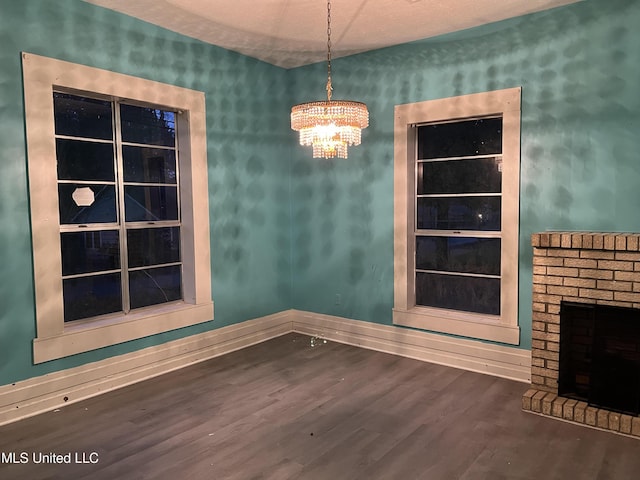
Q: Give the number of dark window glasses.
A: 15